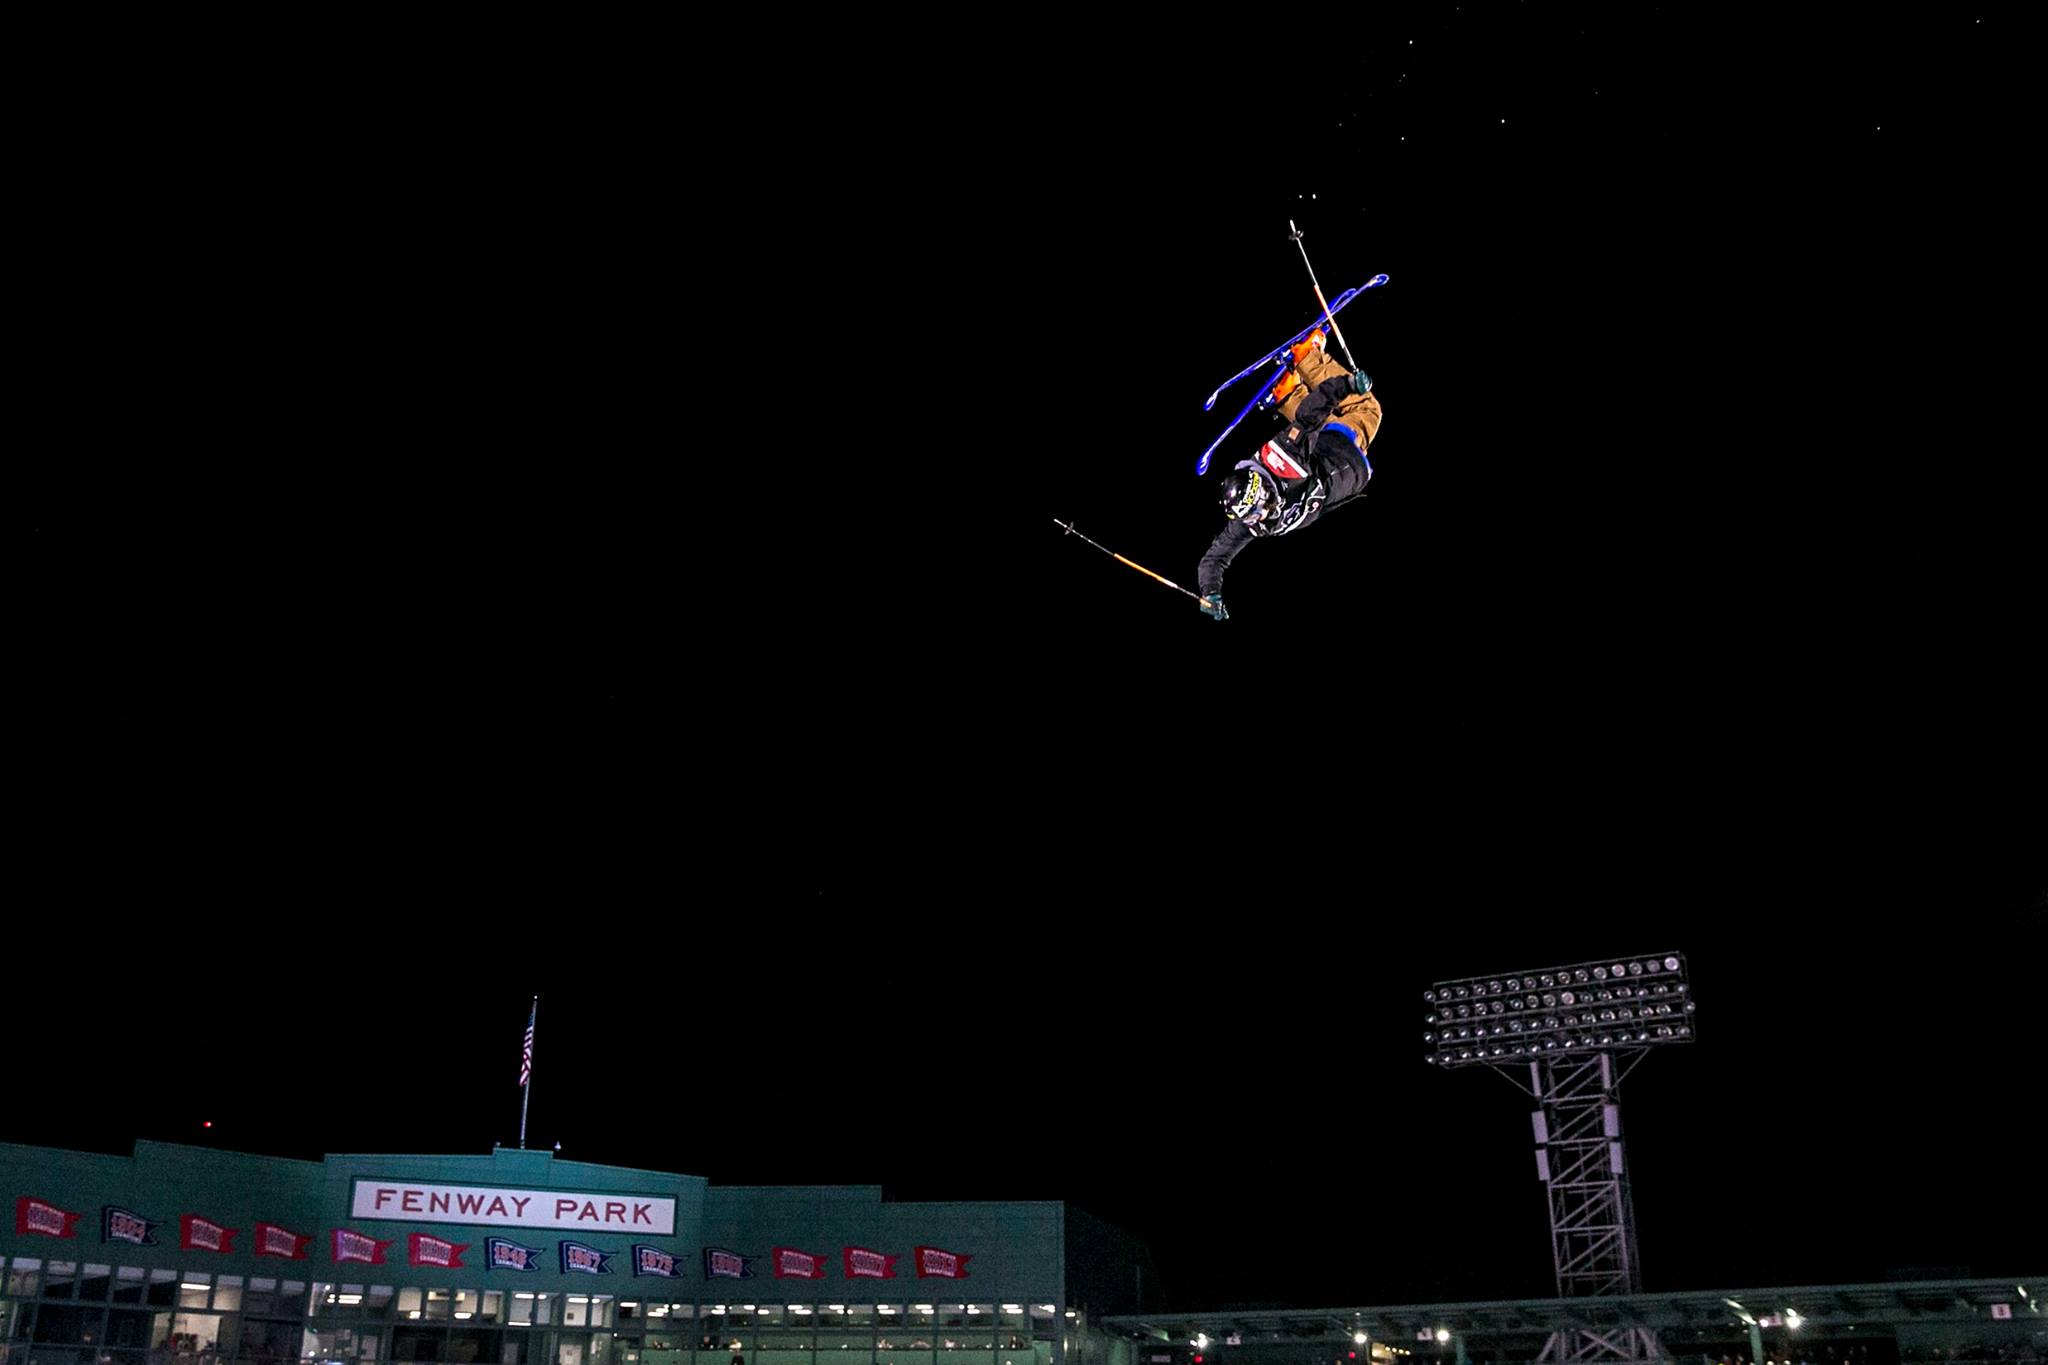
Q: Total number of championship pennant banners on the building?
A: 13